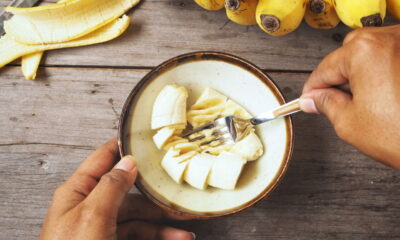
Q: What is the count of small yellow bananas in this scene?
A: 6